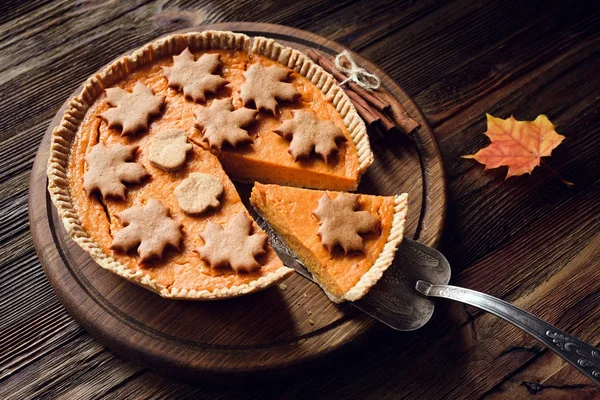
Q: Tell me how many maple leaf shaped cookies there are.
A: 9